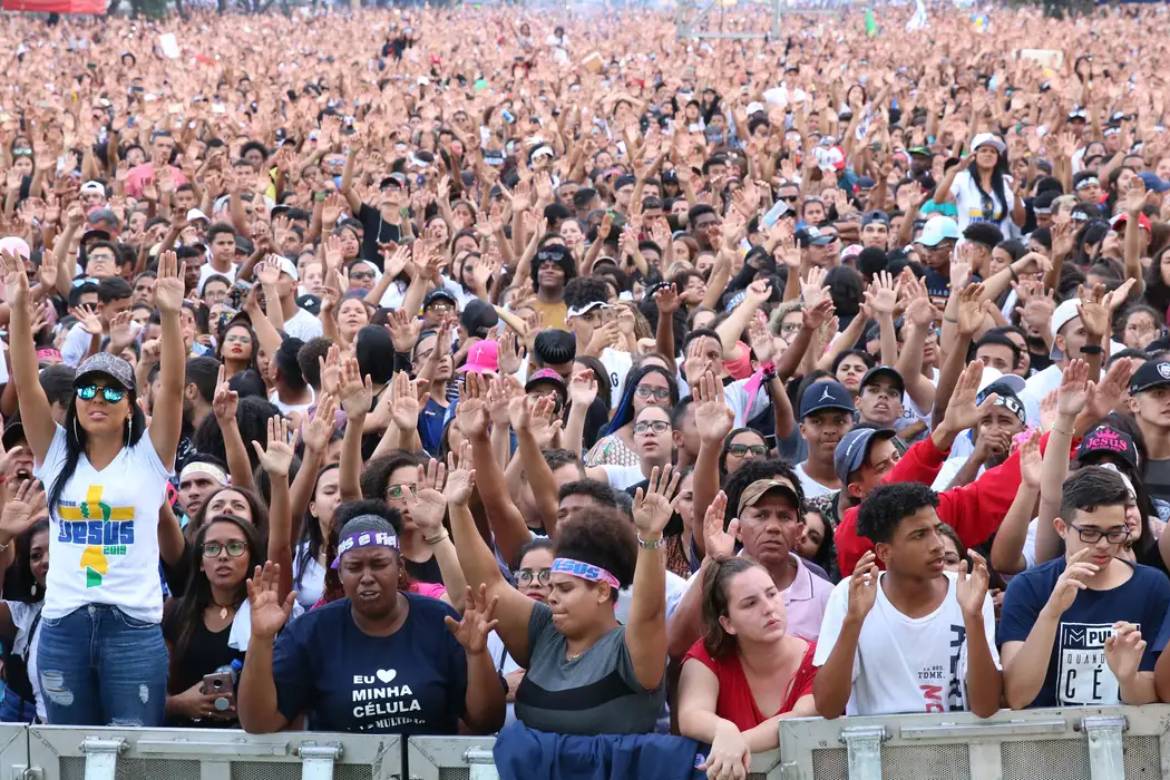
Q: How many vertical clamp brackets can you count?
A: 5